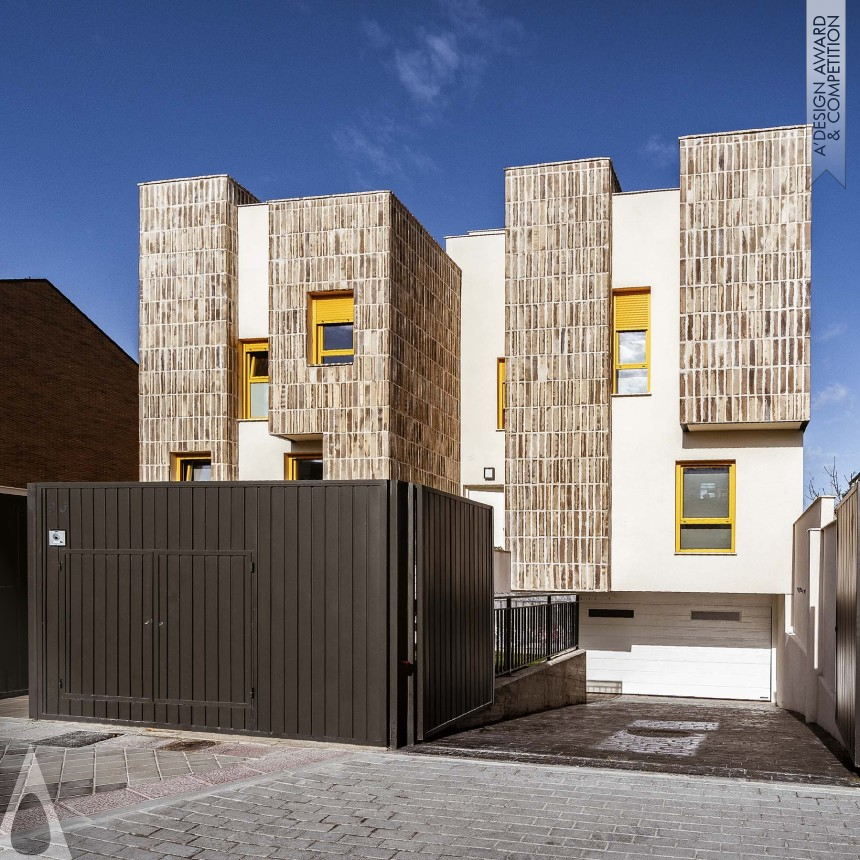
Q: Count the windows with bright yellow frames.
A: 7